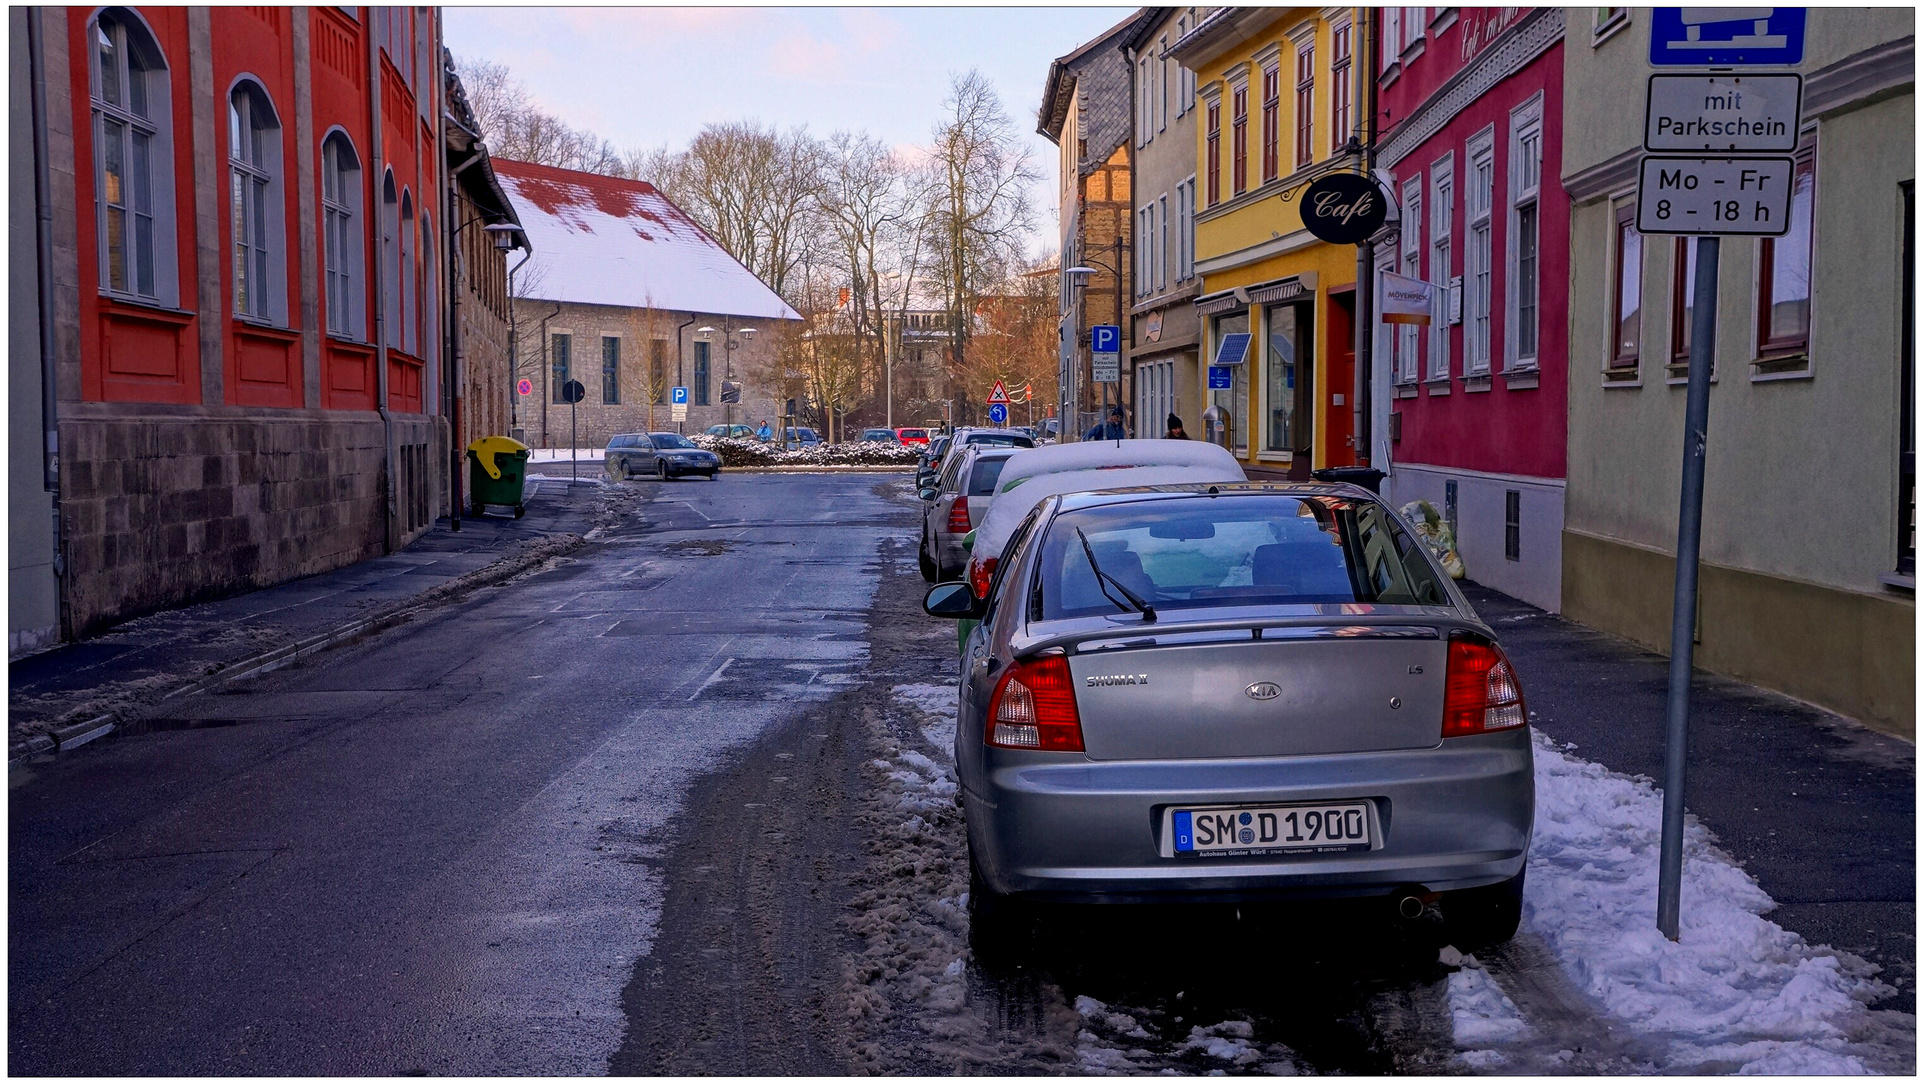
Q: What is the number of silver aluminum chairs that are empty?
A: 0